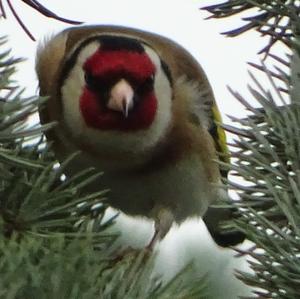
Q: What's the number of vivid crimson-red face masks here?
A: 1